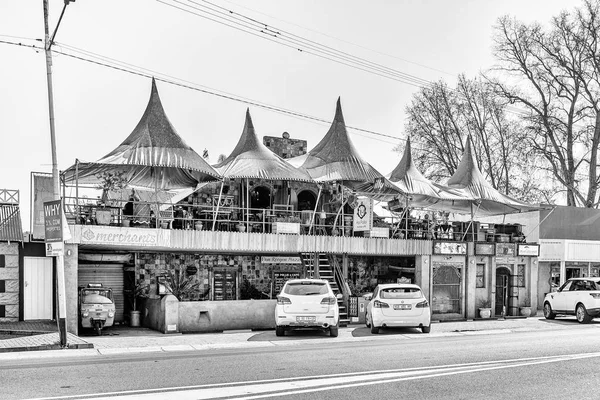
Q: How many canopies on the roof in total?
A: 5